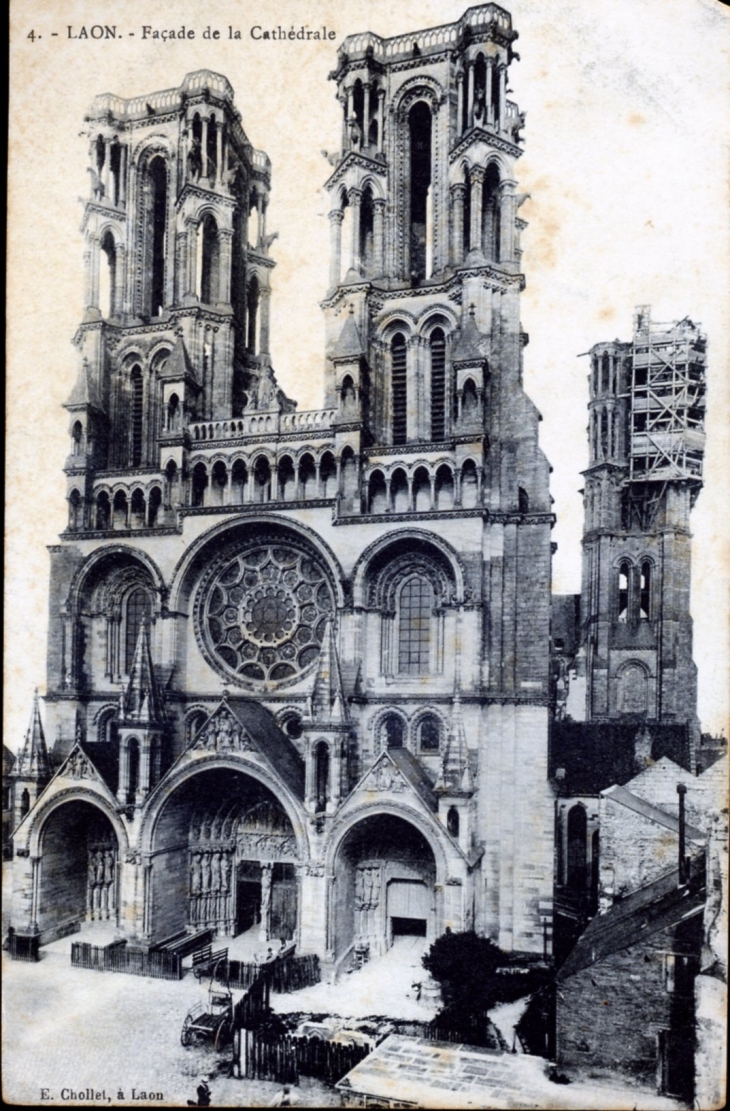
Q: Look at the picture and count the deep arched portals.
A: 3